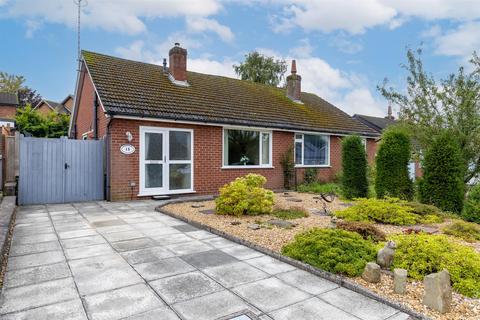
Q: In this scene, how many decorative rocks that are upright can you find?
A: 3